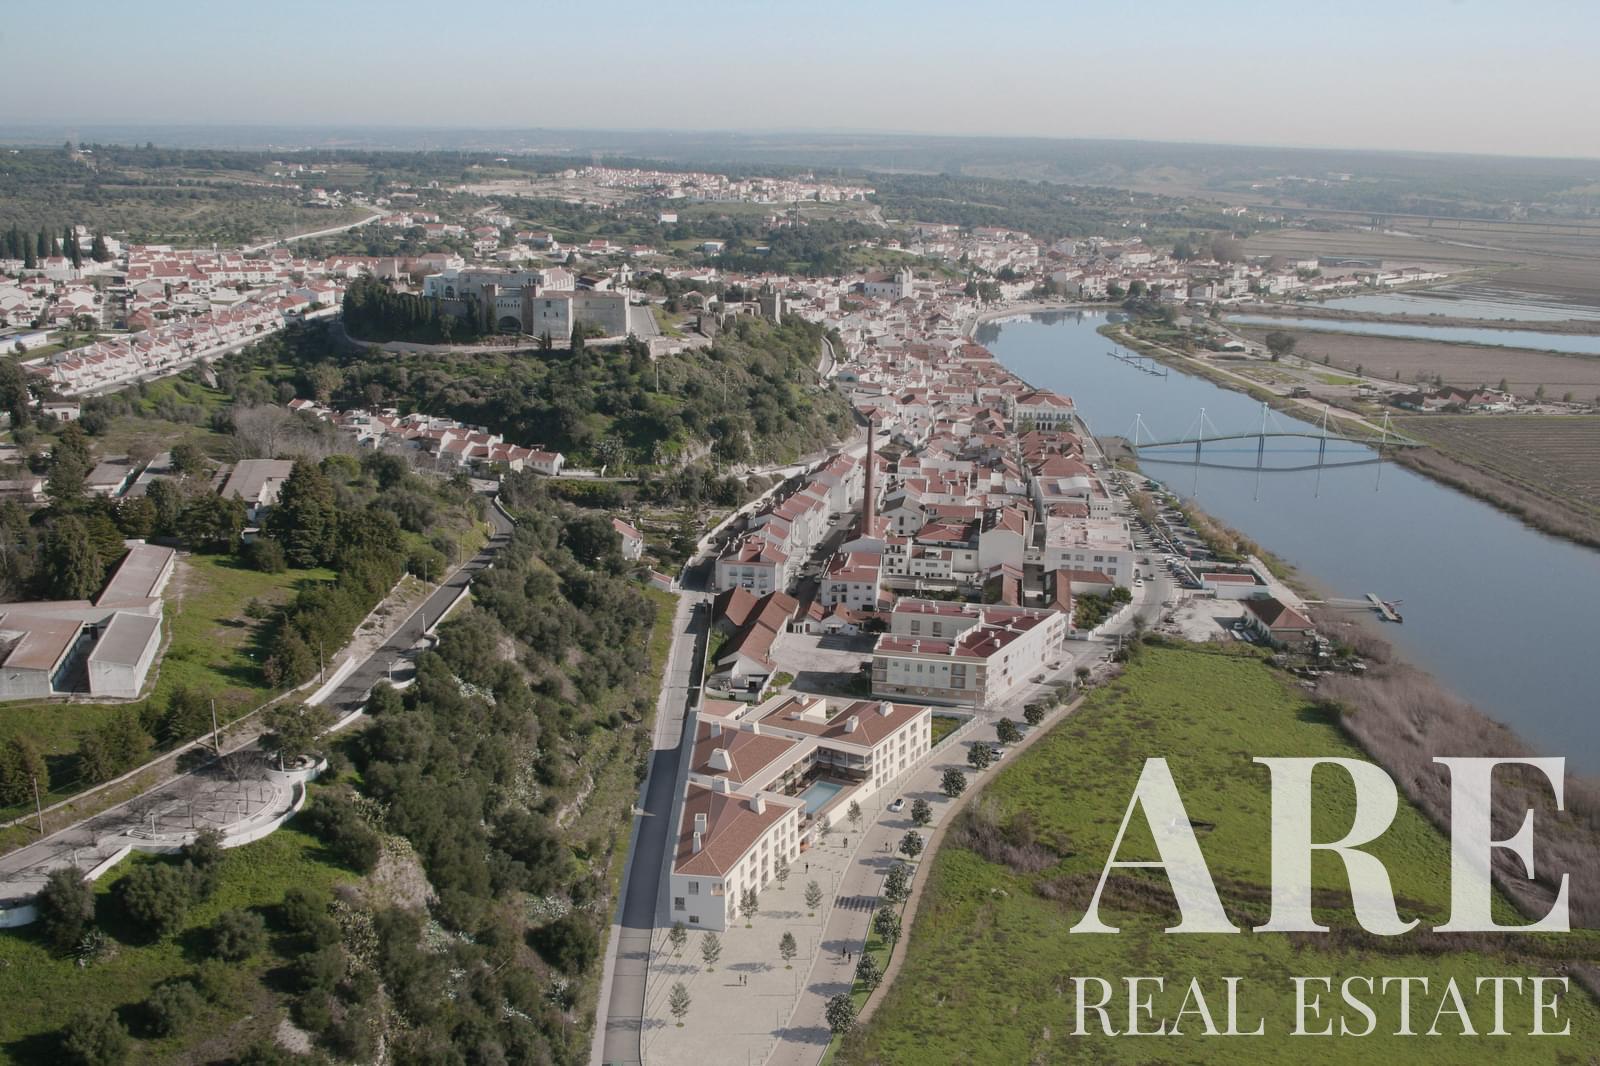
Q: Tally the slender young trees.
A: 9